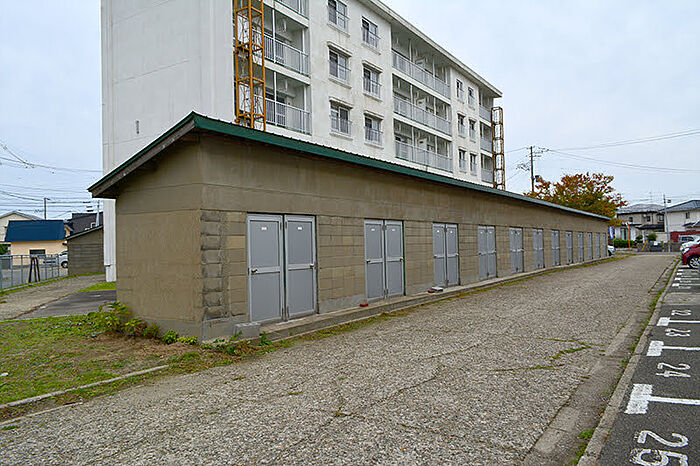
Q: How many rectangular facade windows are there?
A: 12